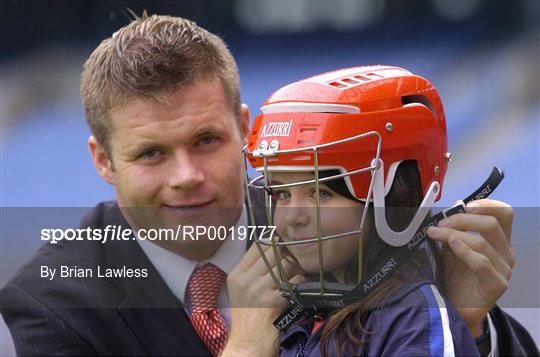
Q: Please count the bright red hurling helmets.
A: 1